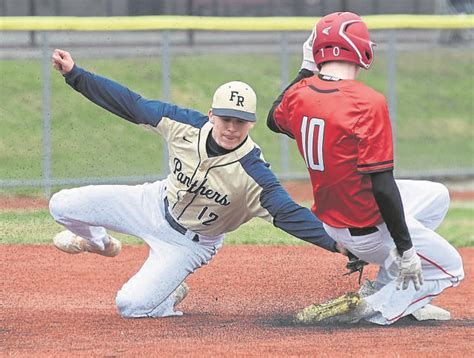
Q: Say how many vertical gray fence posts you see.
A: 4